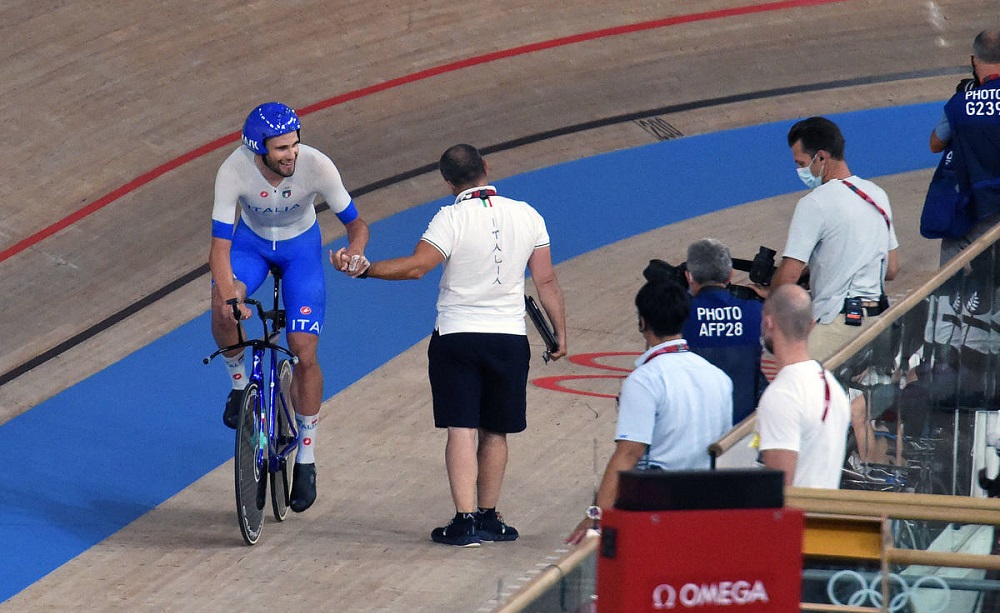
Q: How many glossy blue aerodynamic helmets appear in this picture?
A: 1